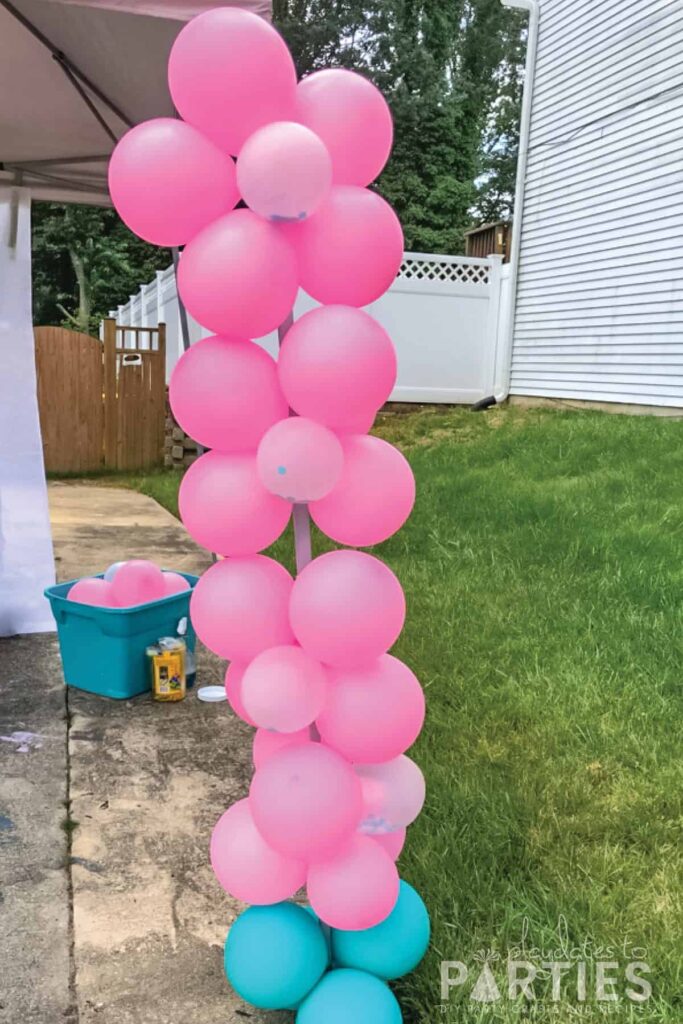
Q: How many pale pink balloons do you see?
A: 4